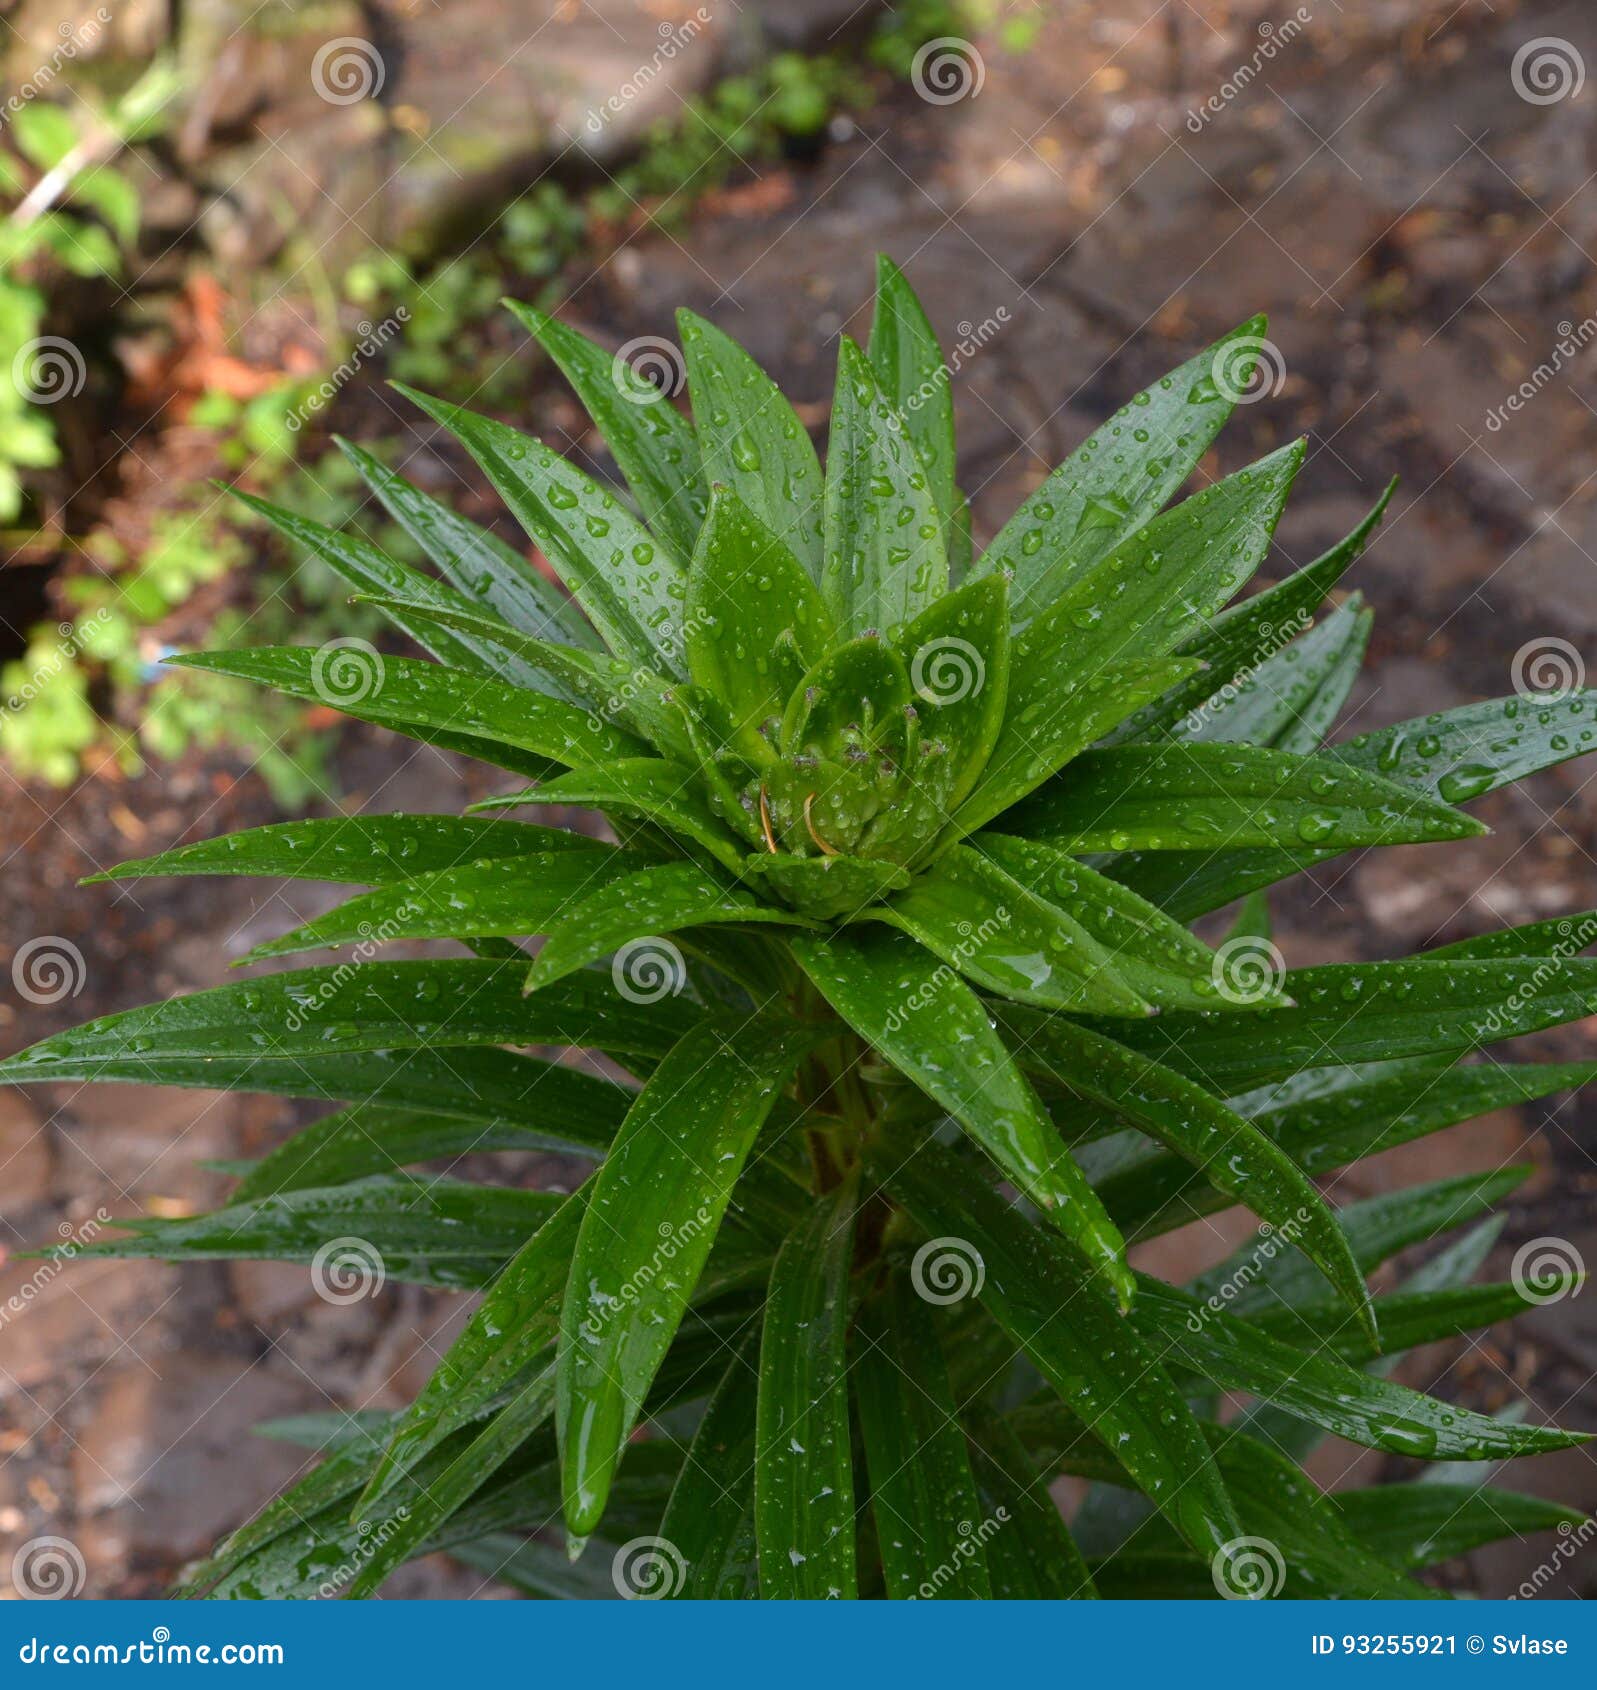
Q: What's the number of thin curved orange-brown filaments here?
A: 2